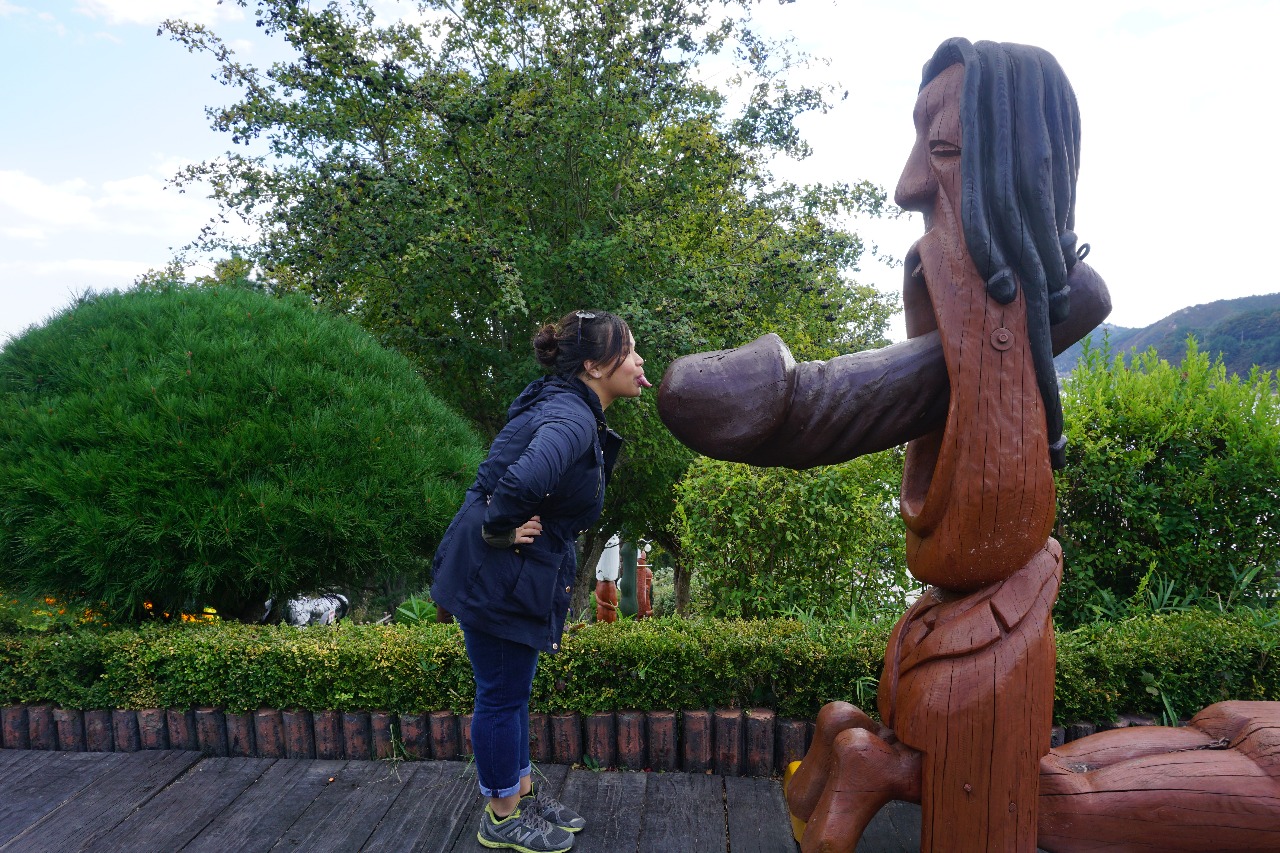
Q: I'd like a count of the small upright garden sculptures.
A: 3